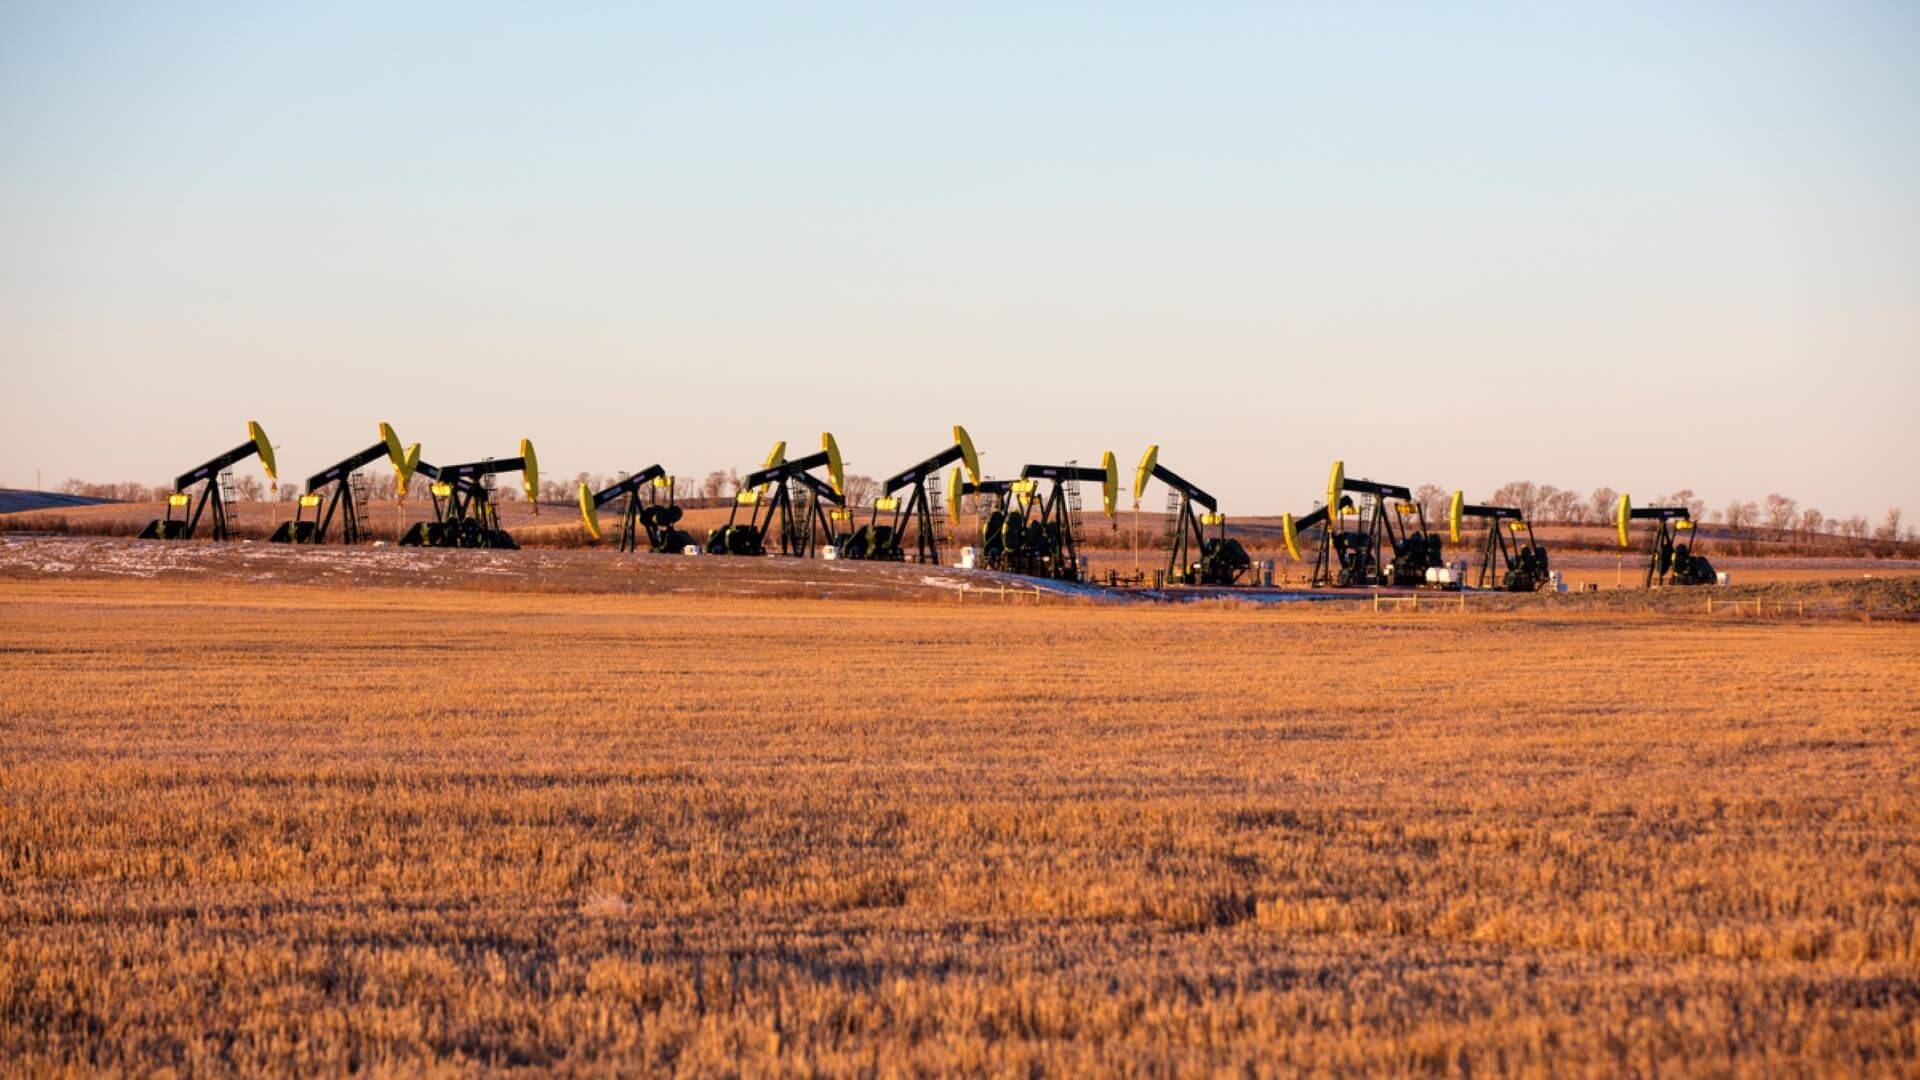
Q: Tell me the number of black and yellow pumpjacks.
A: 15